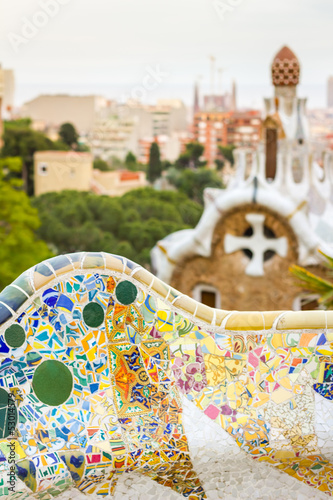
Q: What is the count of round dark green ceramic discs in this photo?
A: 5